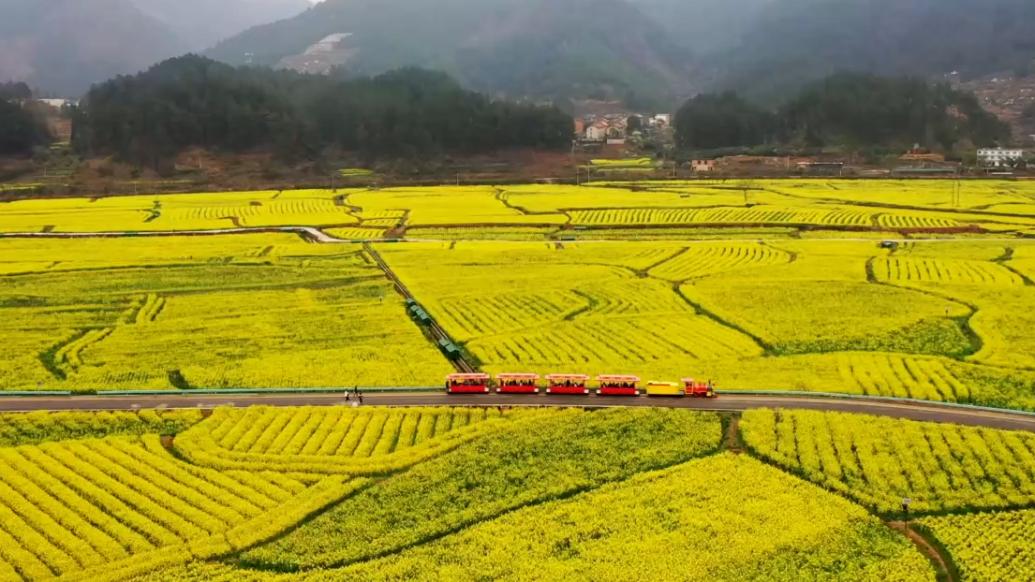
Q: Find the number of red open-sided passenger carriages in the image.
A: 4